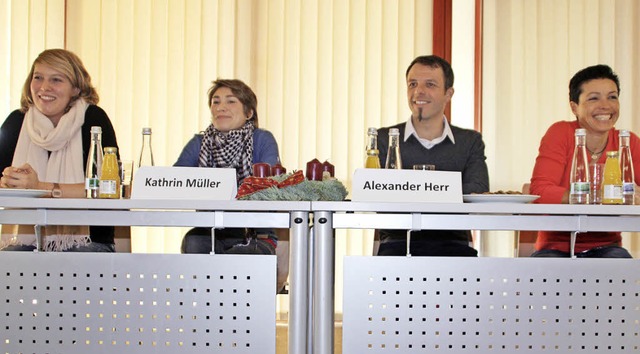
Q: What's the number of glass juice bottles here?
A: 3